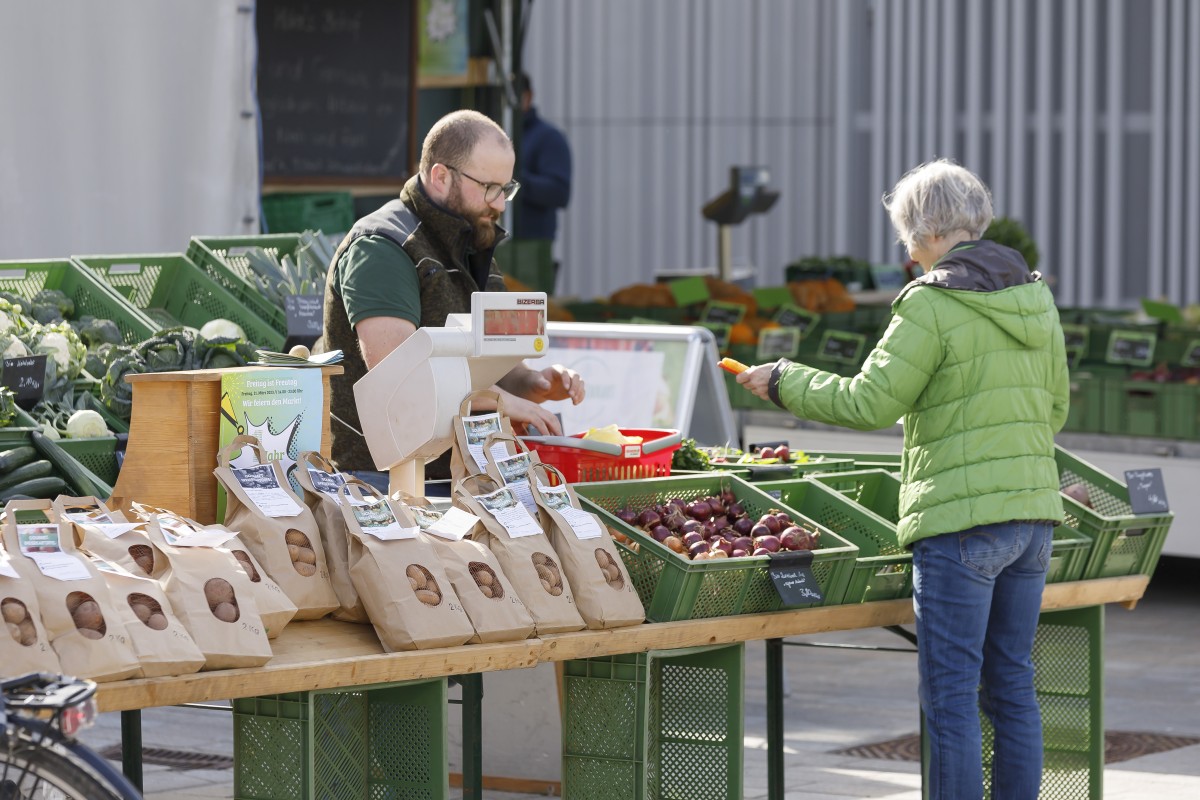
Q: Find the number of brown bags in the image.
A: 14